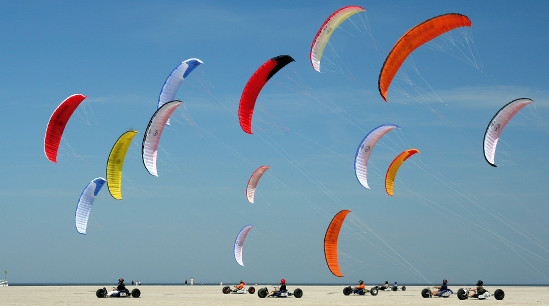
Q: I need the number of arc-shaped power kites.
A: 14